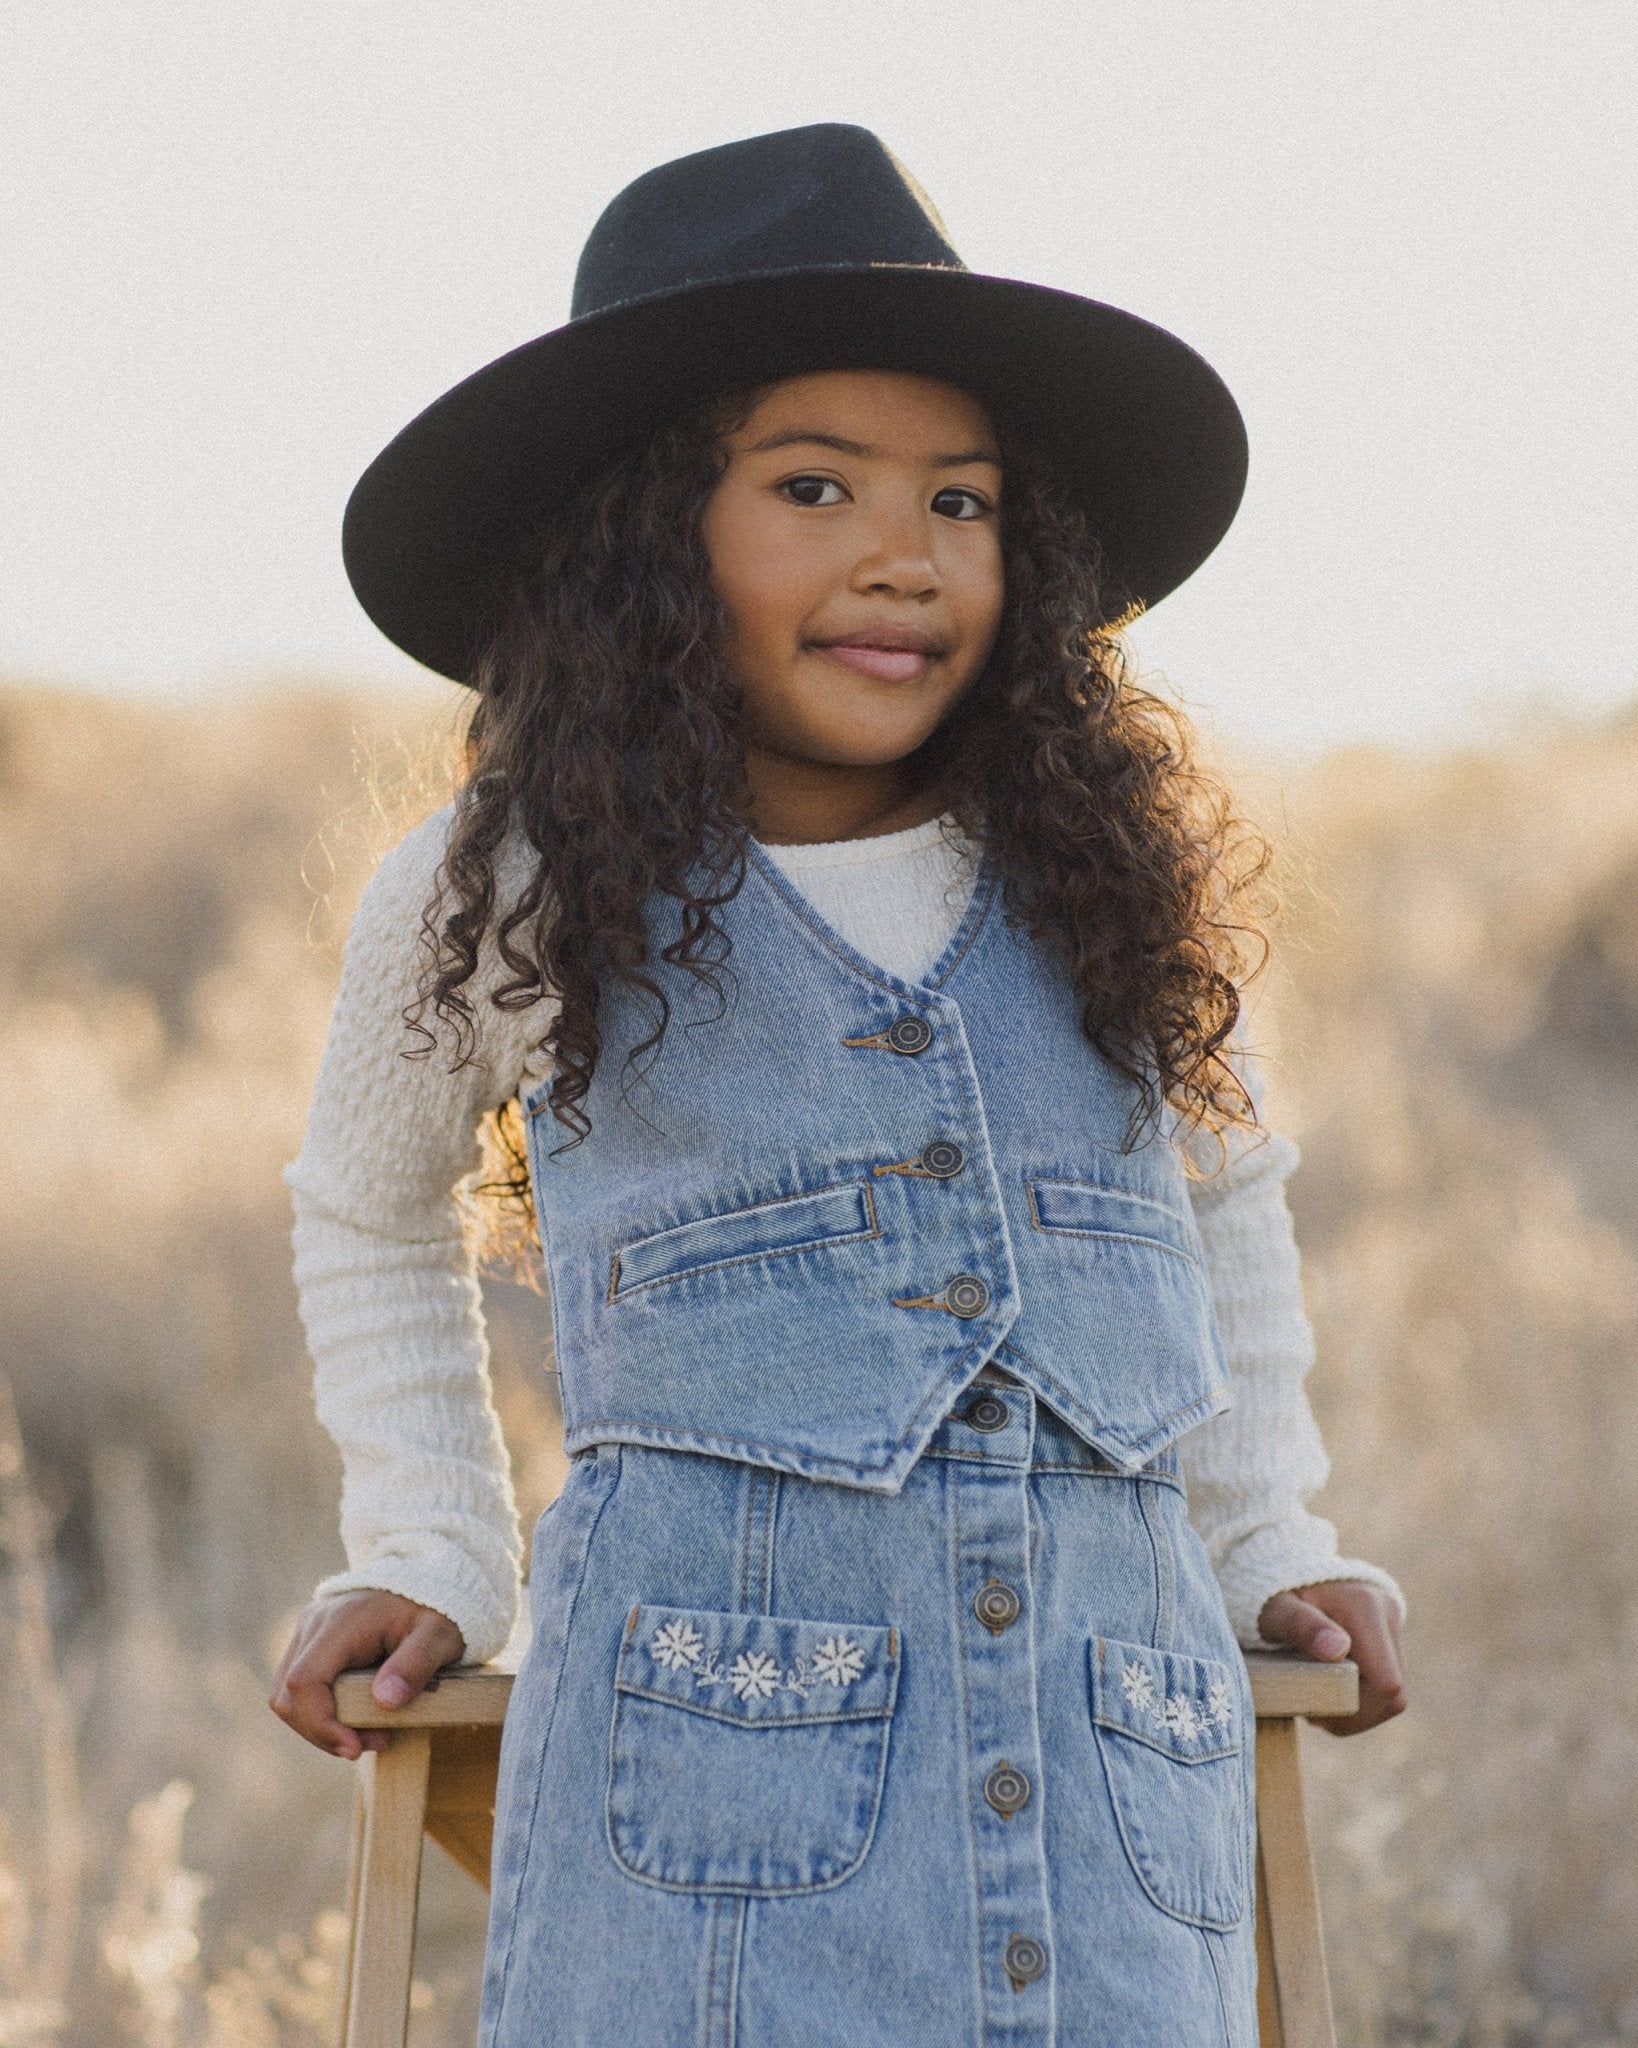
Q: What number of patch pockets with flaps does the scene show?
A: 2